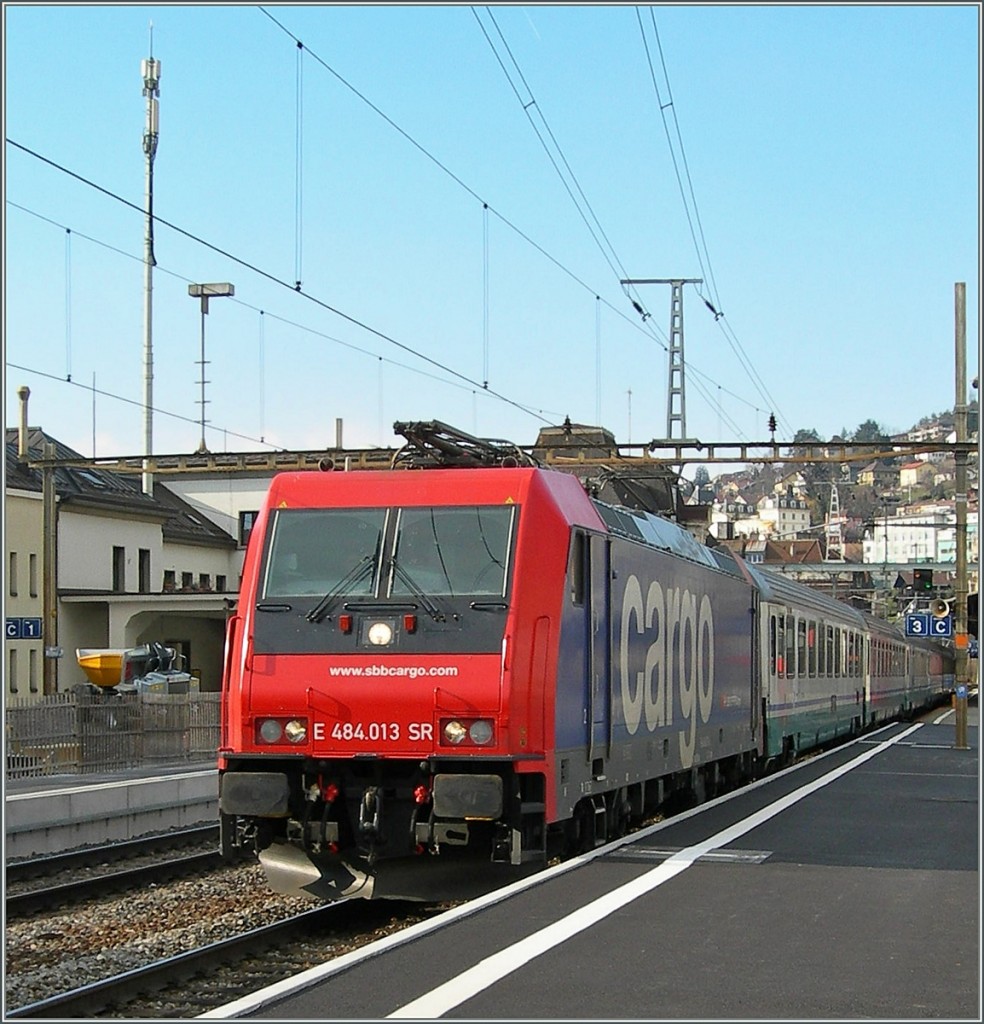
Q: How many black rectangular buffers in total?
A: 2